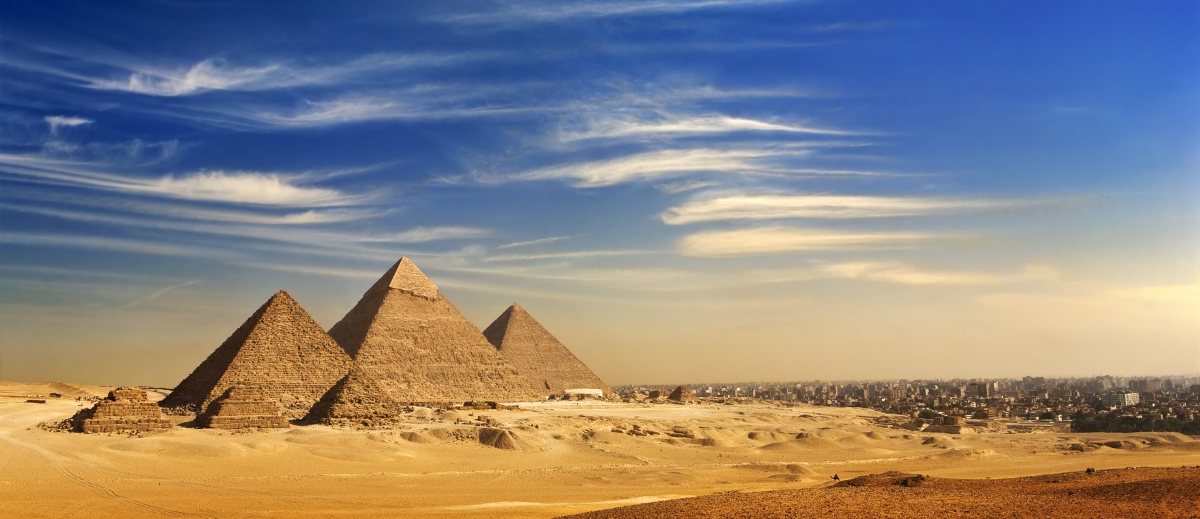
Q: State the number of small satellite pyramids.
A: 3